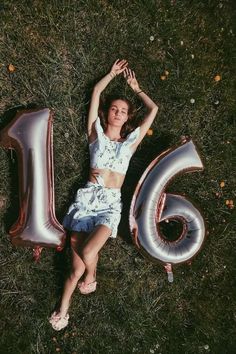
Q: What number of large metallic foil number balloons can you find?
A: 2